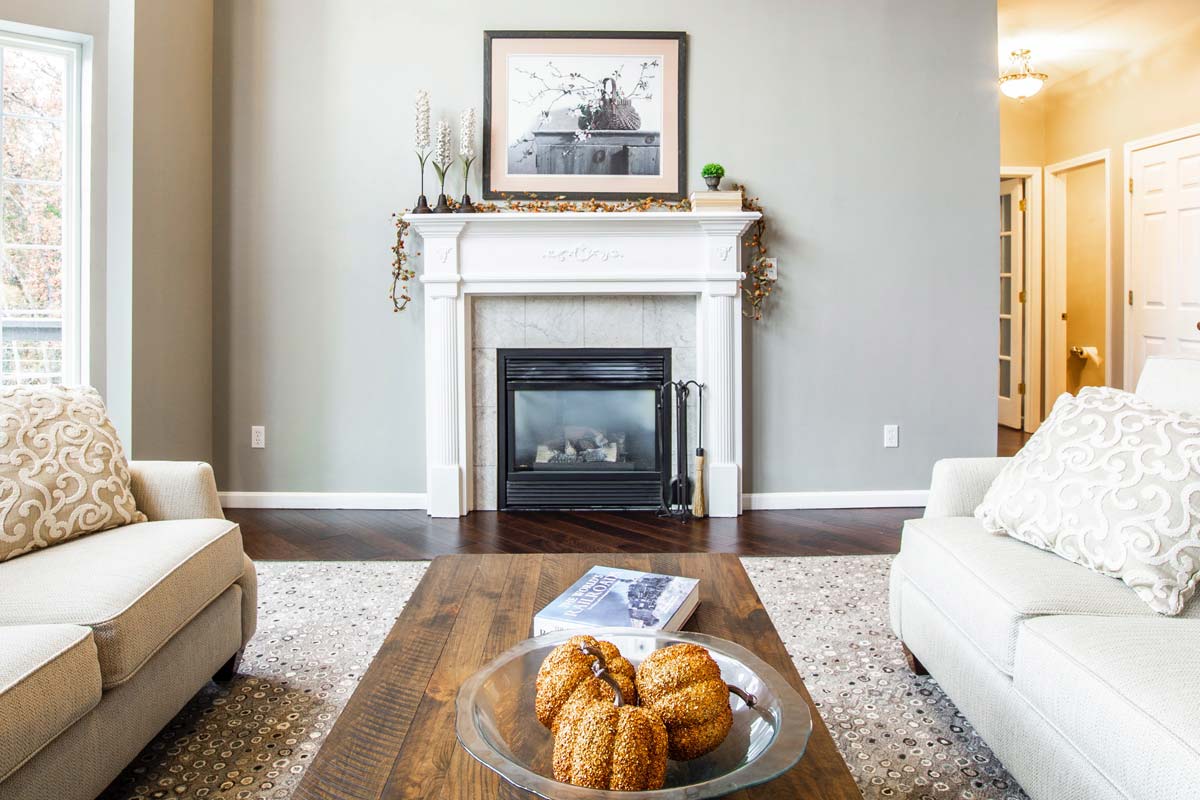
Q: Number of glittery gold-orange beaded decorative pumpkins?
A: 3